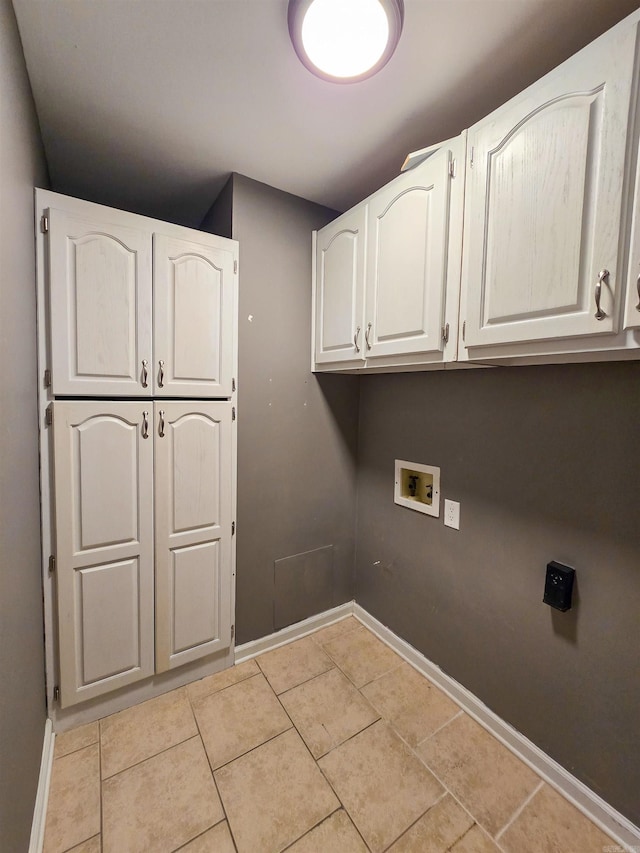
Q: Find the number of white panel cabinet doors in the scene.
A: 8